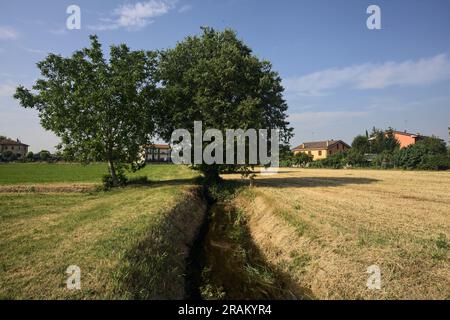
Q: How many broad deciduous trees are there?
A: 2